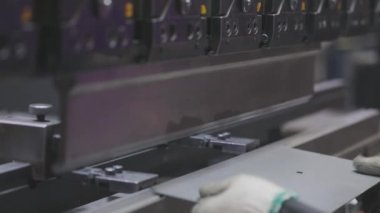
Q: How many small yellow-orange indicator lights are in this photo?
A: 5